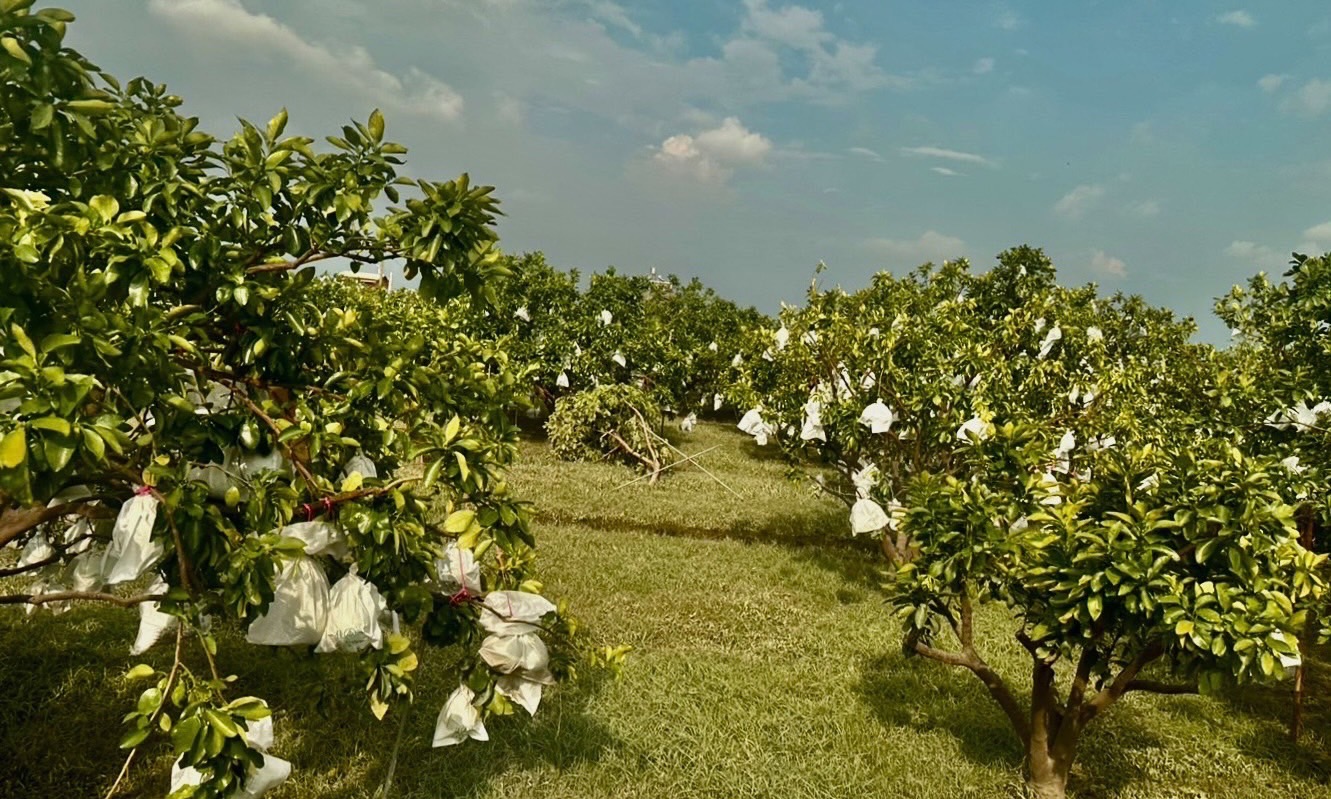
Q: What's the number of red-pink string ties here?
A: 4